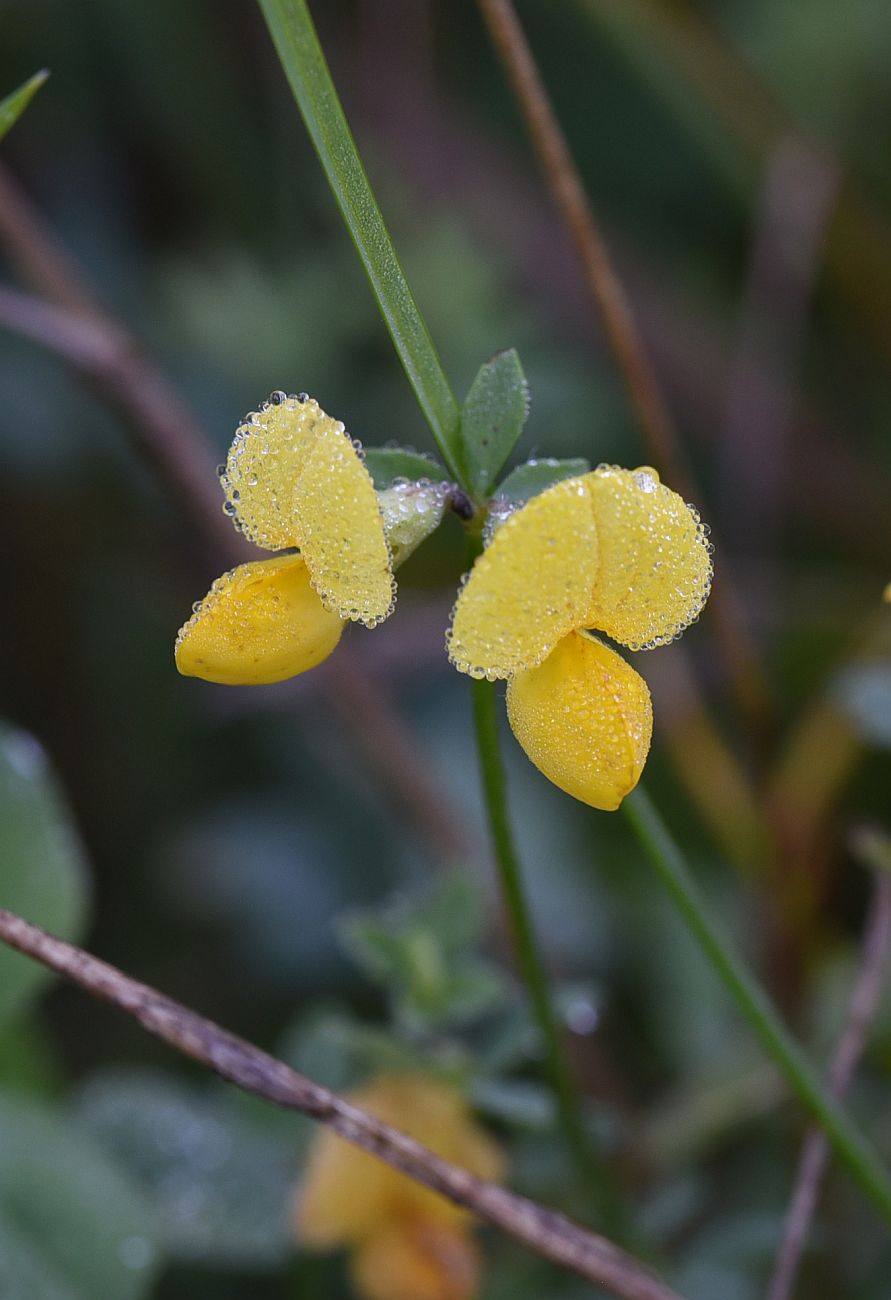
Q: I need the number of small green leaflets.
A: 3